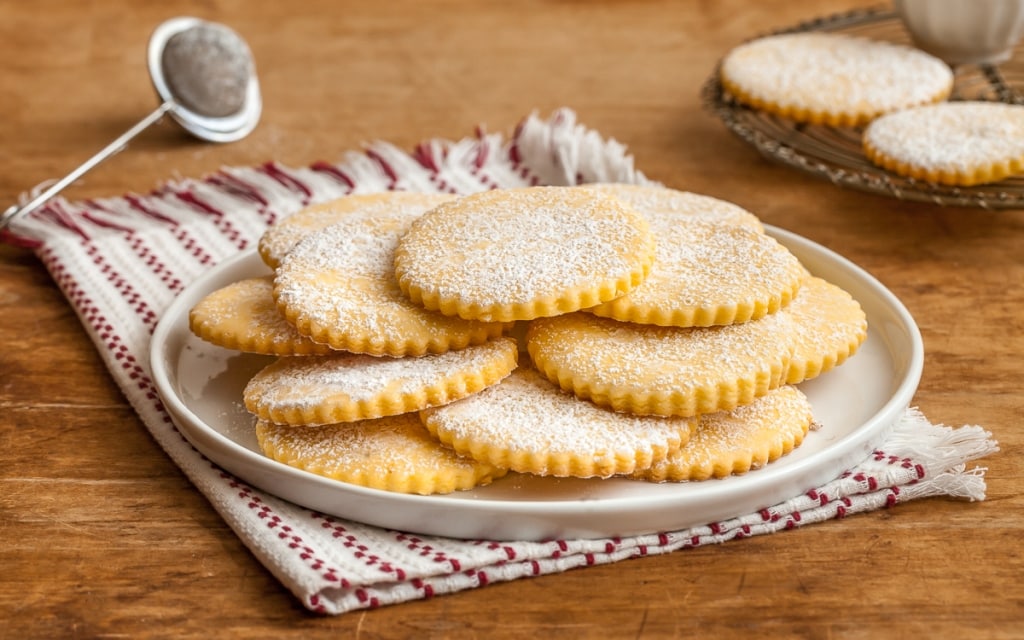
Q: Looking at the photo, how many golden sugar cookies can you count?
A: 14